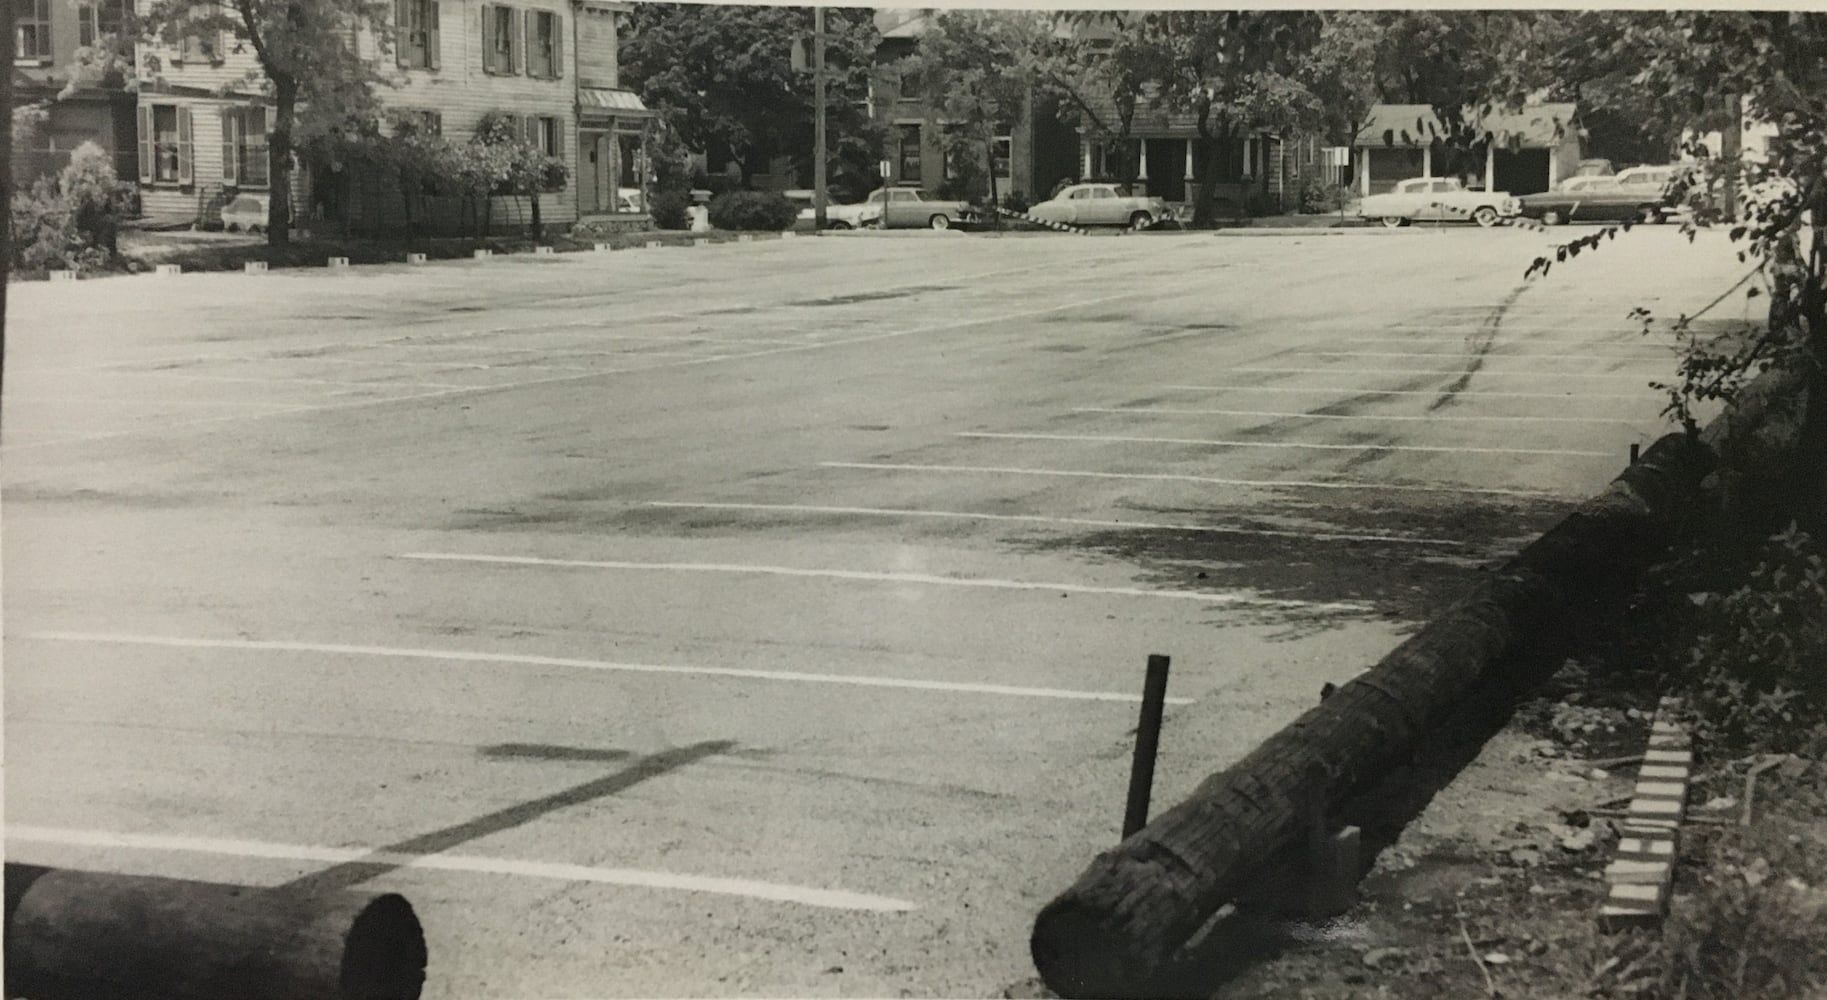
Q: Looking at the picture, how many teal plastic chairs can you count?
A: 0